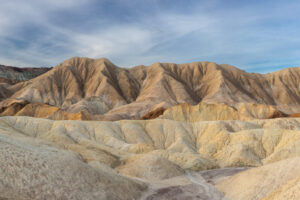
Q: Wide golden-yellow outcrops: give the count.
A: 2